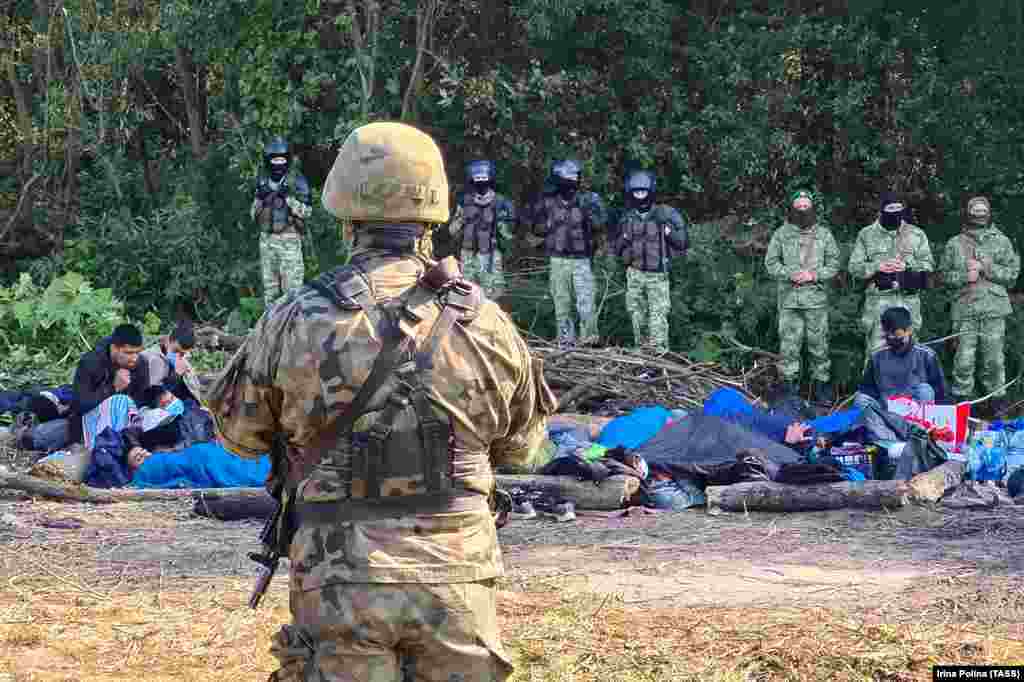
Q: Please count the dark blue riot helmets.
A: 4